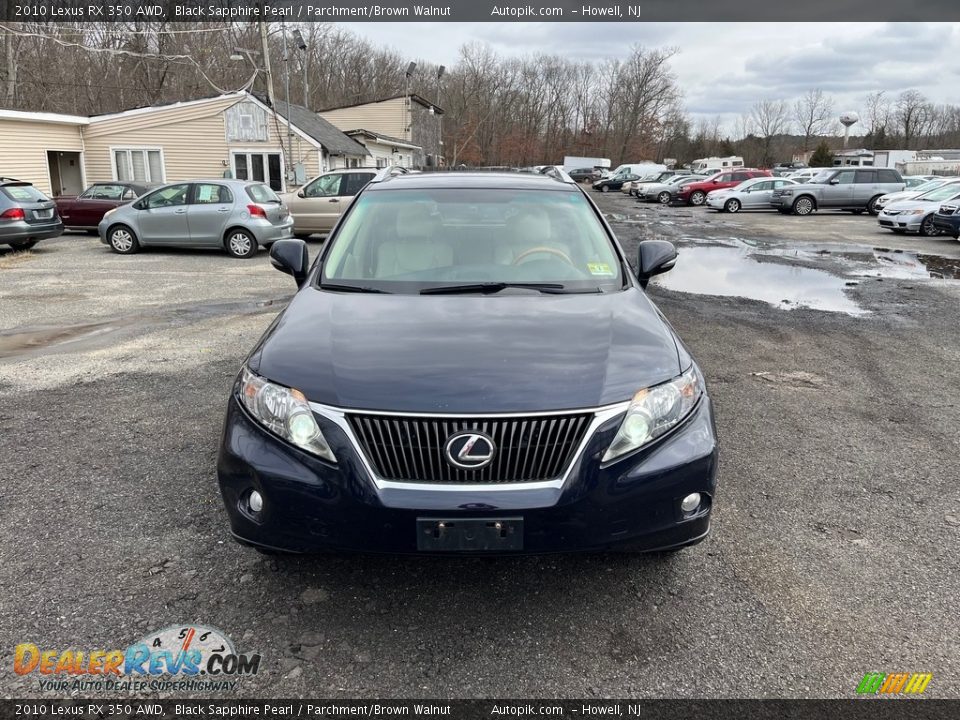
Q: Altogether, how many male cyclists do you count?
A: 0